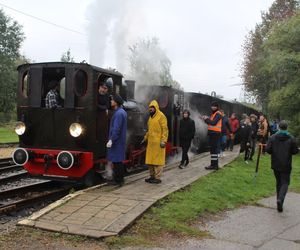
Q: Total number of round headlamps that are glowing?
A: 2